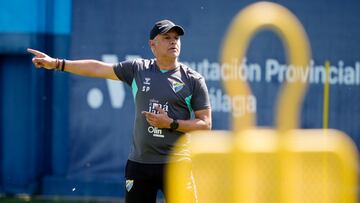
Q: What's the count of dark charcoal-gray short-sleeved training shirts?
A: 1